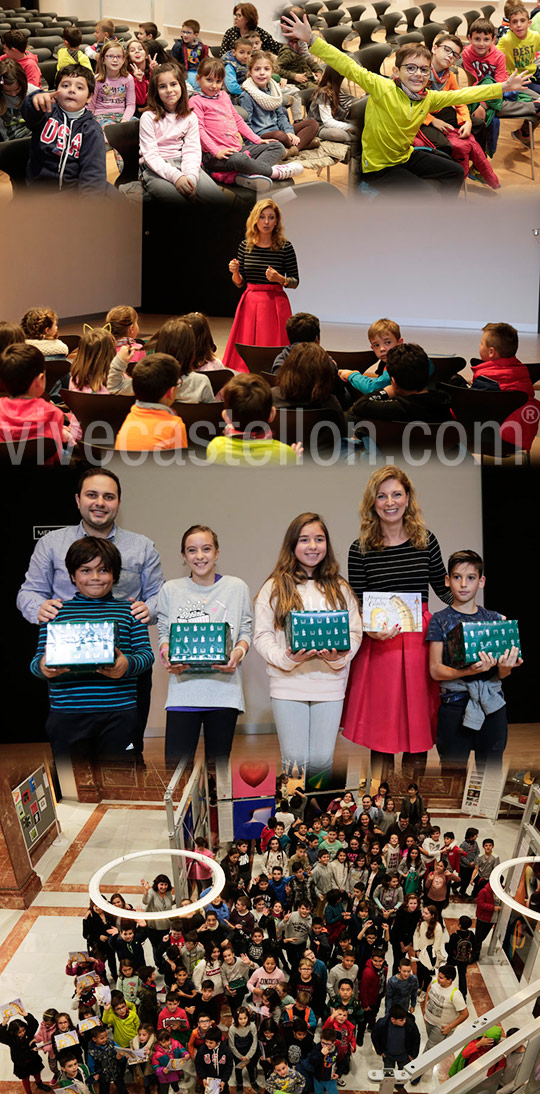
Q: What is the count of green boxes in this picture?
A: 4